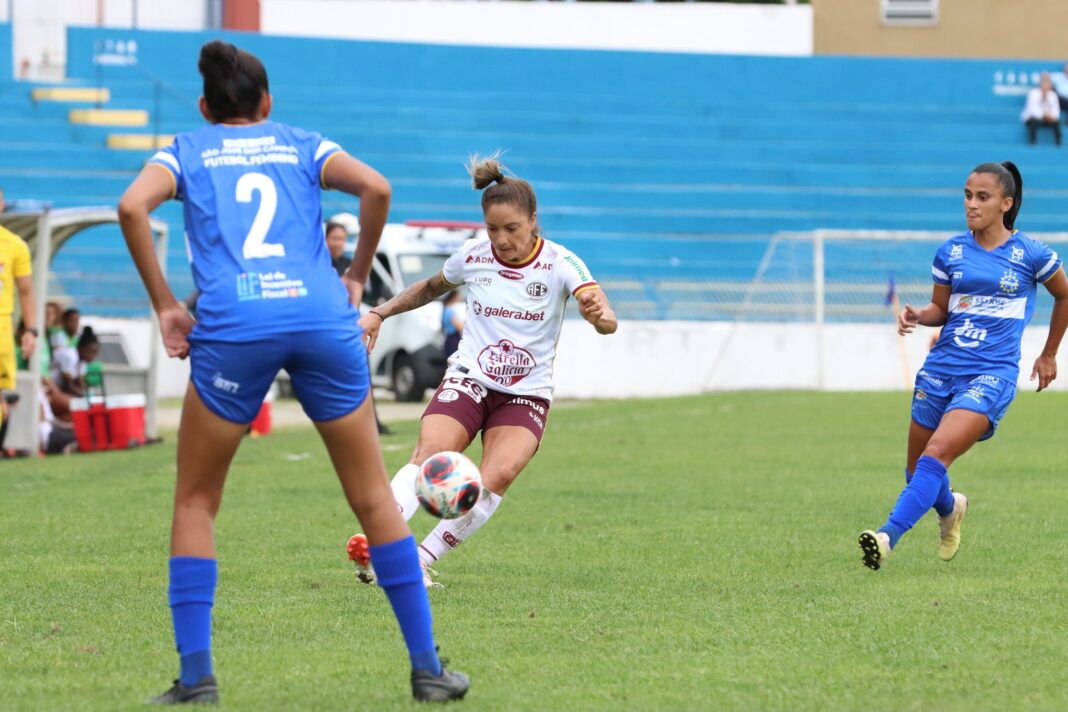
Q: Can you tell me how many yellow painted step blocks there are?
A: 3